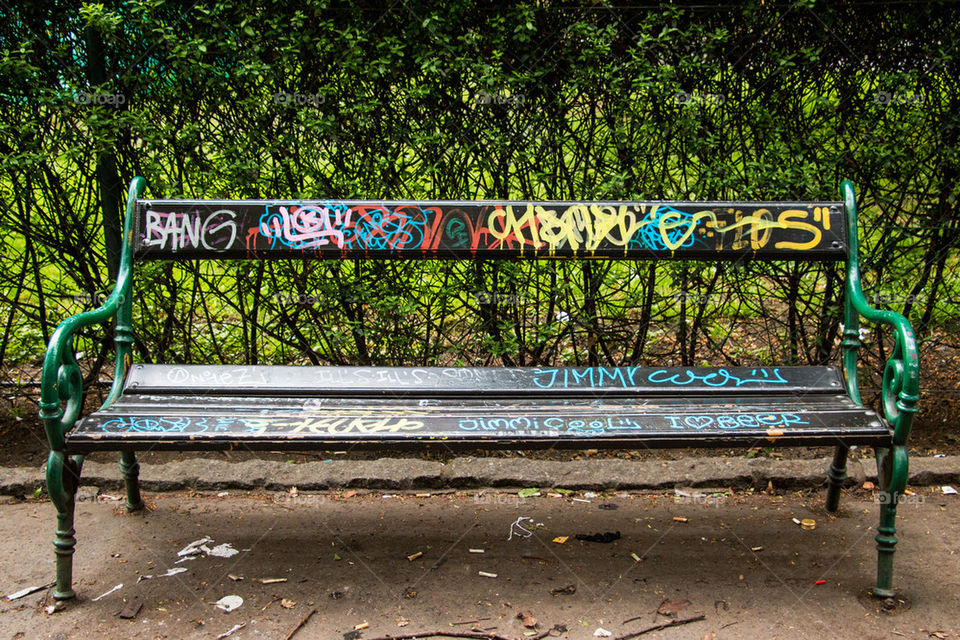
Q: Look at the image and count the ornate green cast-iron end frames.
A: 2